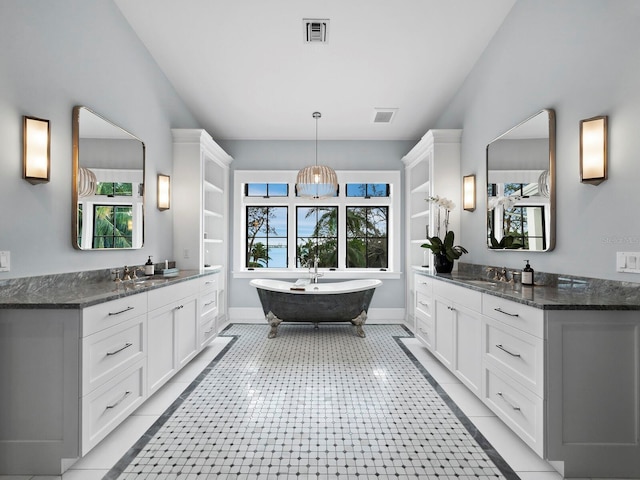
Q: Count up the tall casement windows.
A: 3